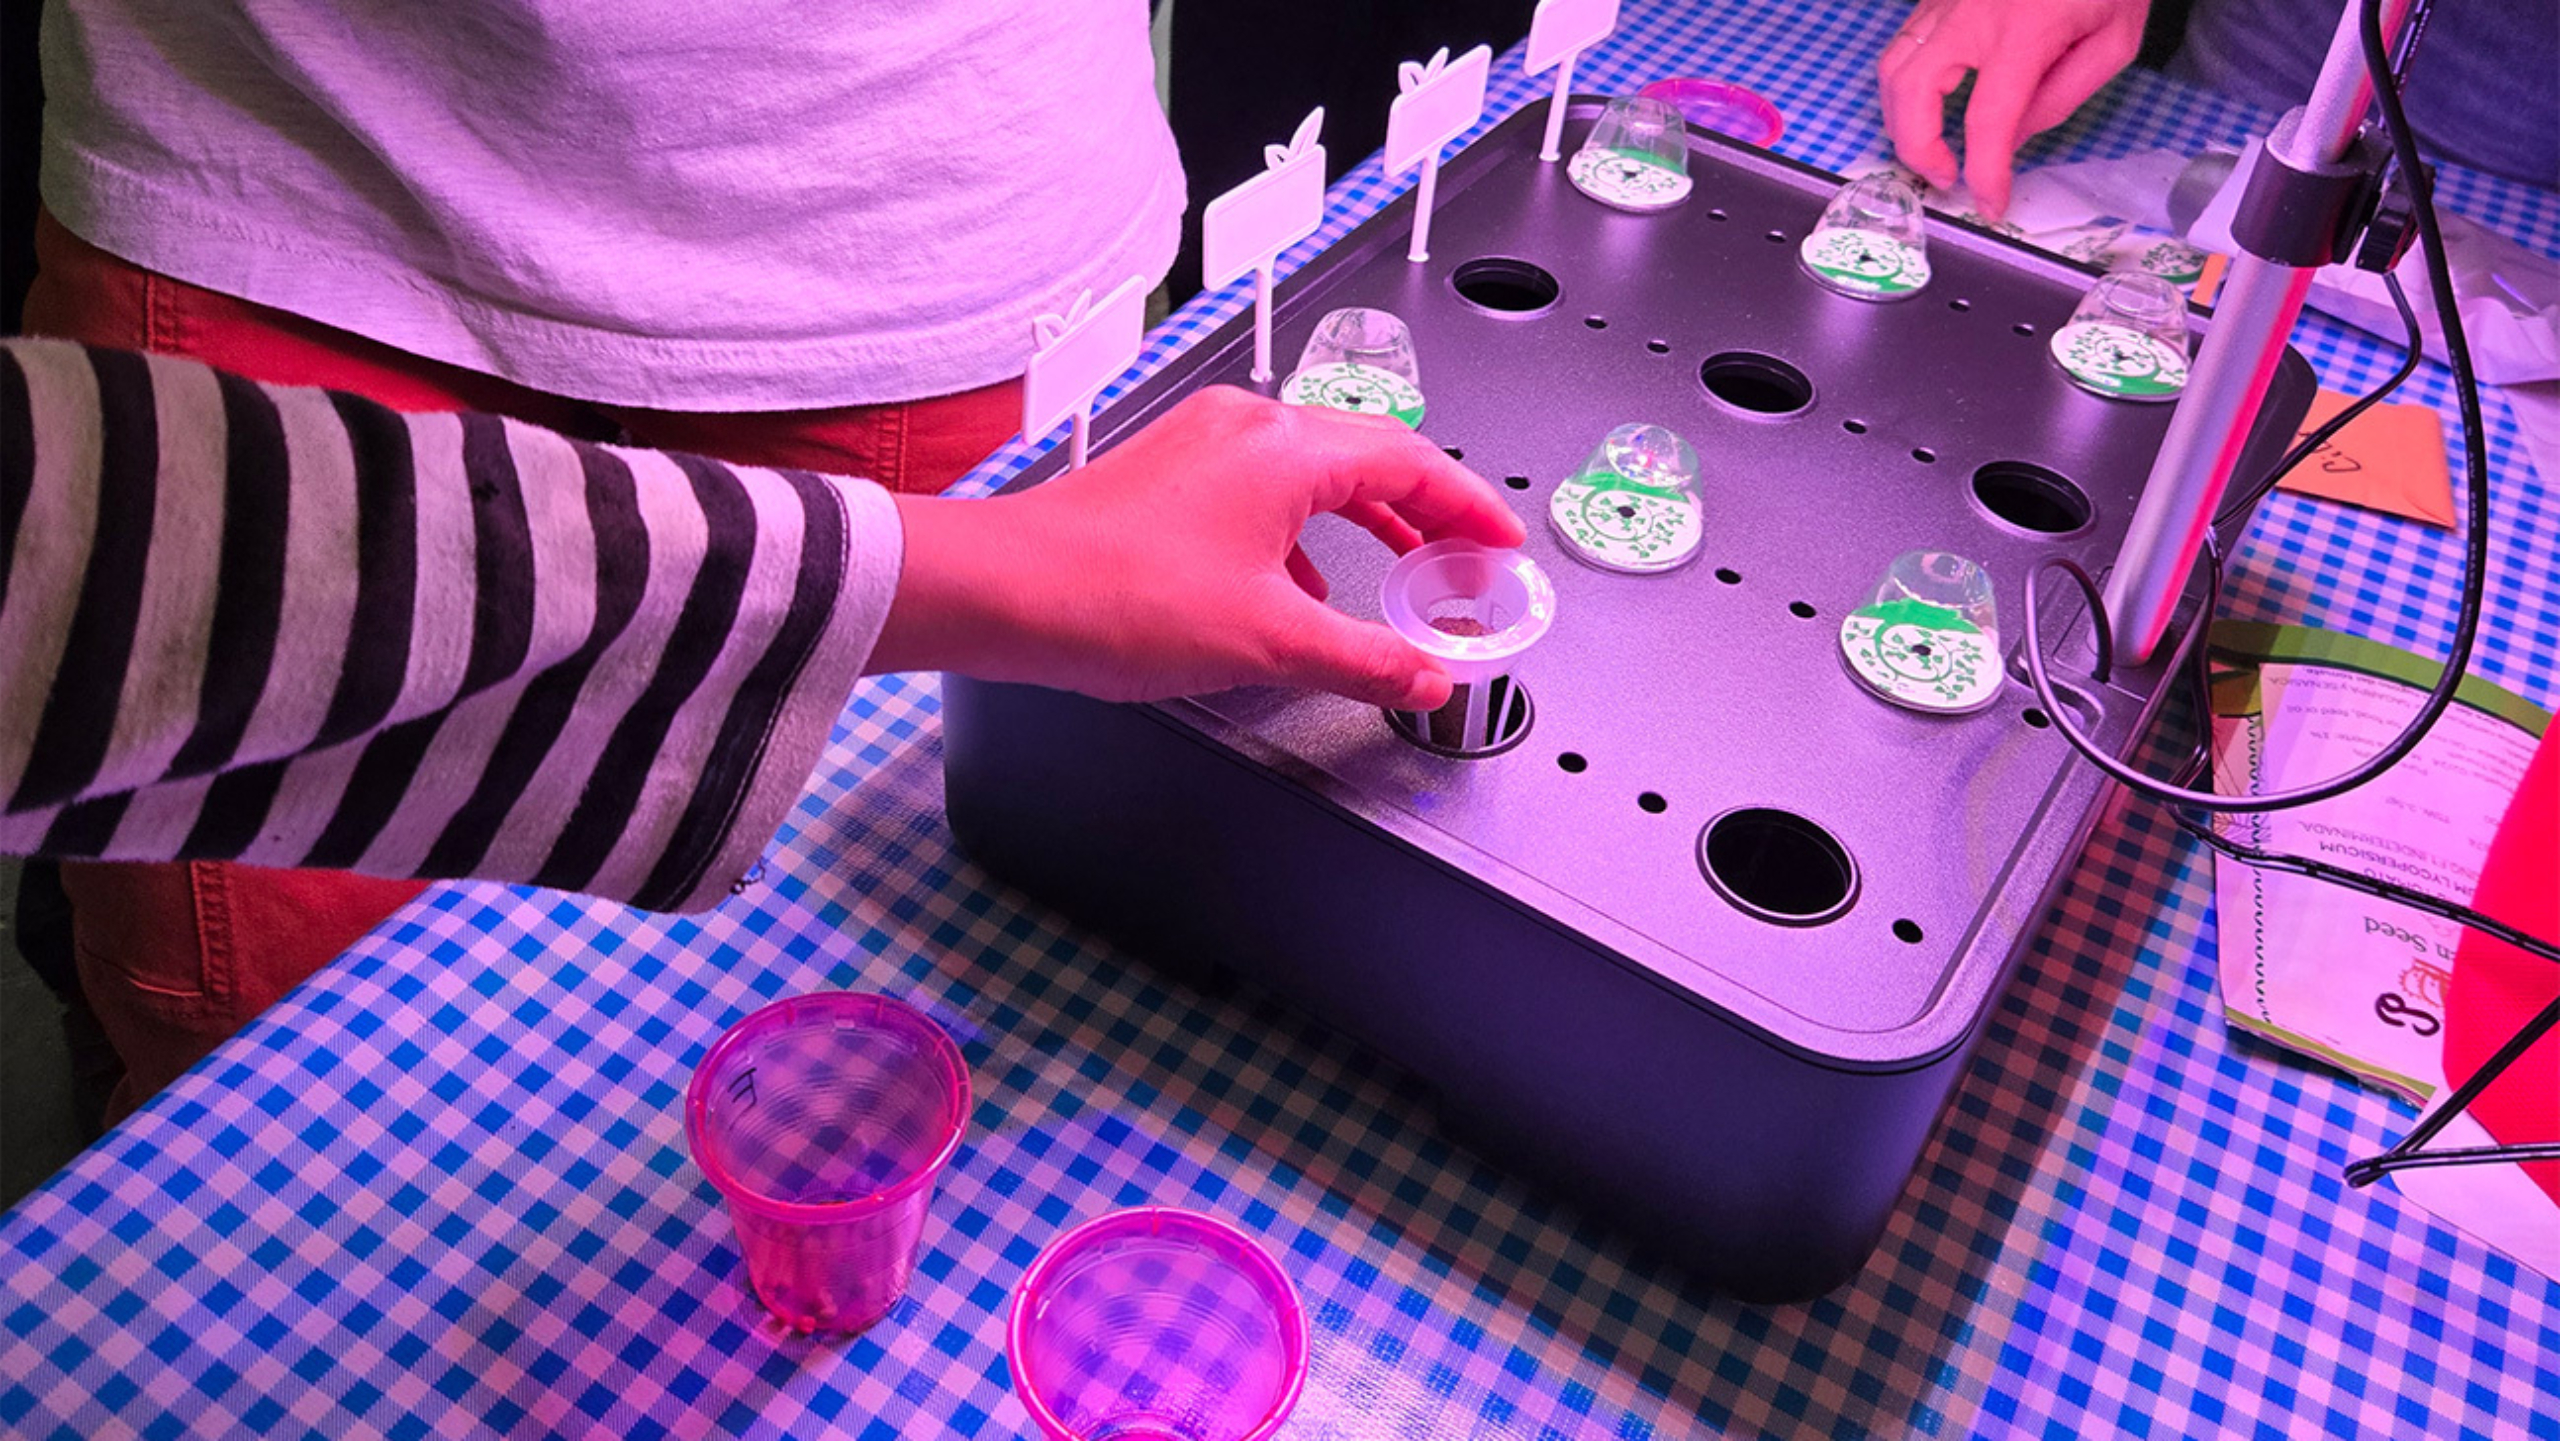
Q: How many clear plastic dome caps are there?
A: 6